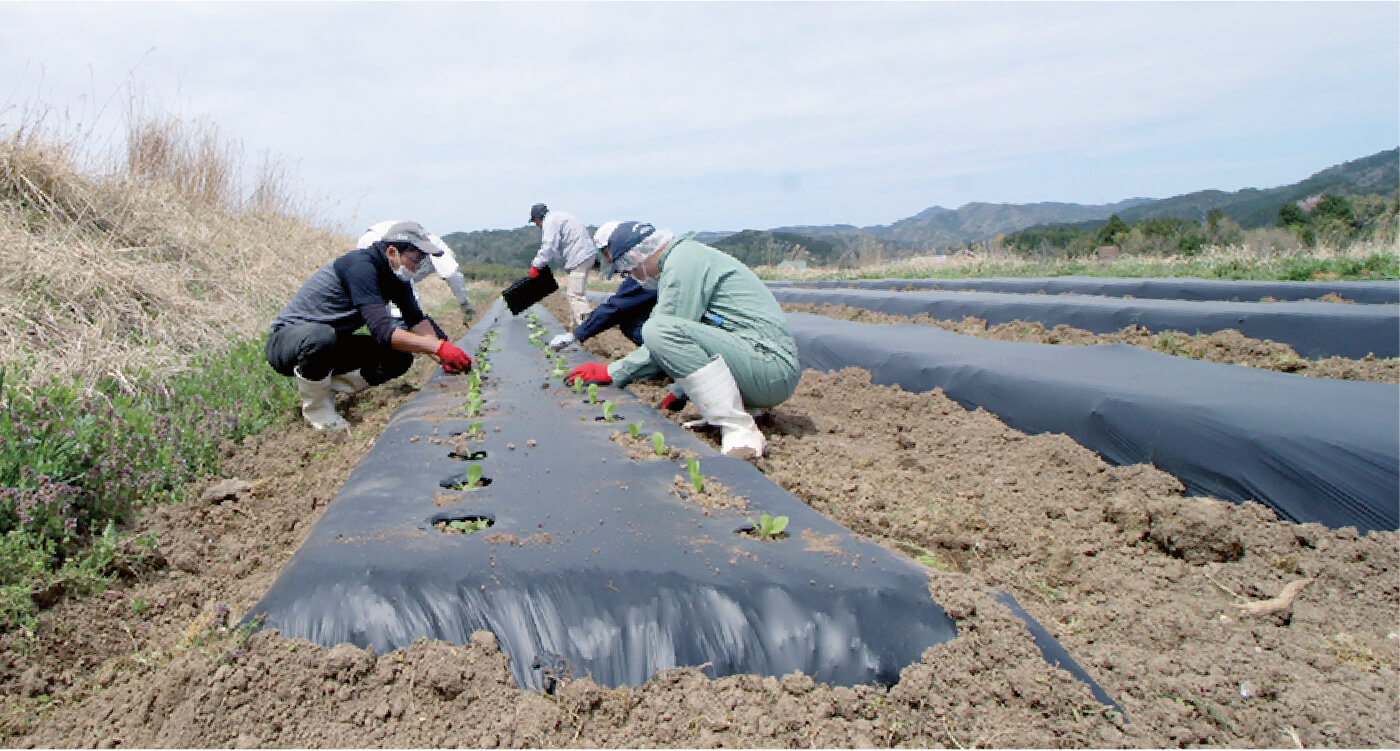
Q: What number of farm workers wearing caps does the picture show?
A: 4